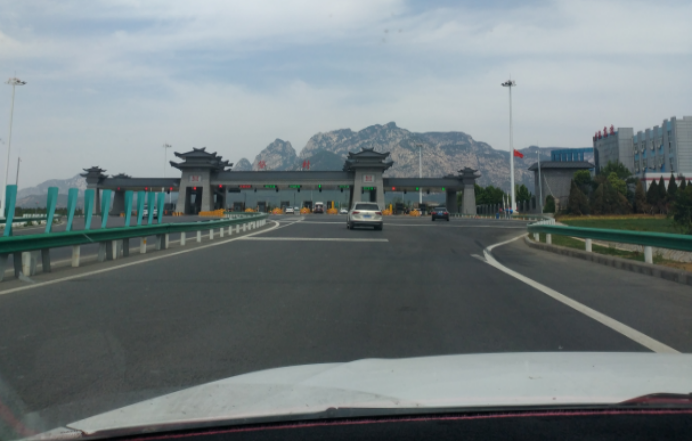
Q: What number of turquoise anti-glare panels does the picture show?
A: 9